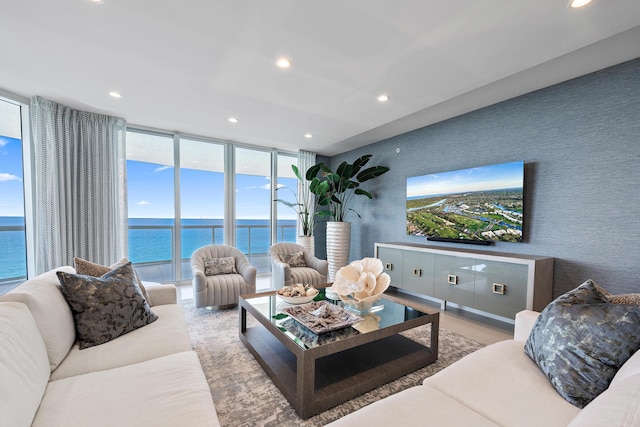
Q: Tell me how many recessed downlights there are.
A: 7